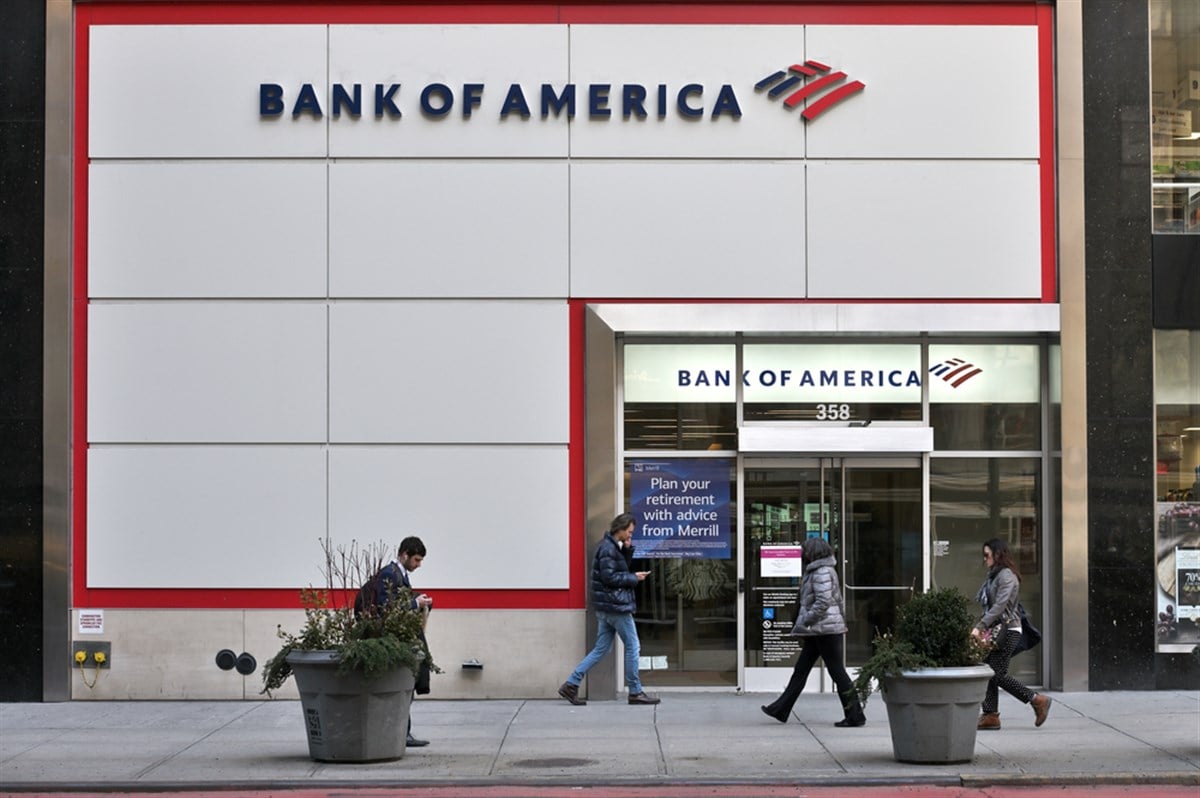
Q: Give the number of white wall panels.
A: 12